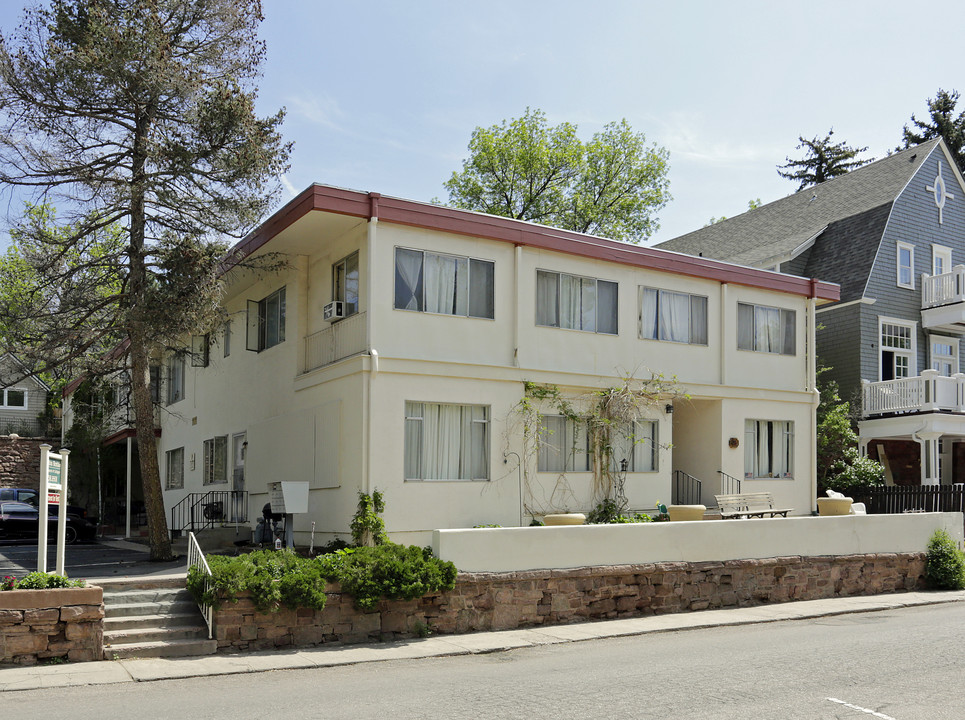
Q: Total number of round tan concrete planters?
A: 3